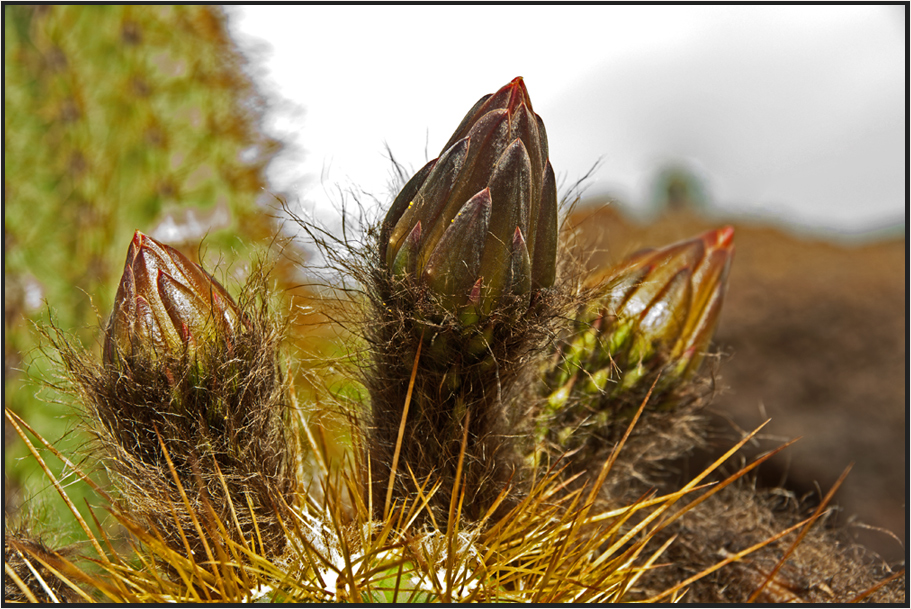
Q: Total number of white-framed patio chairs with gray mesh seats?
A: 0